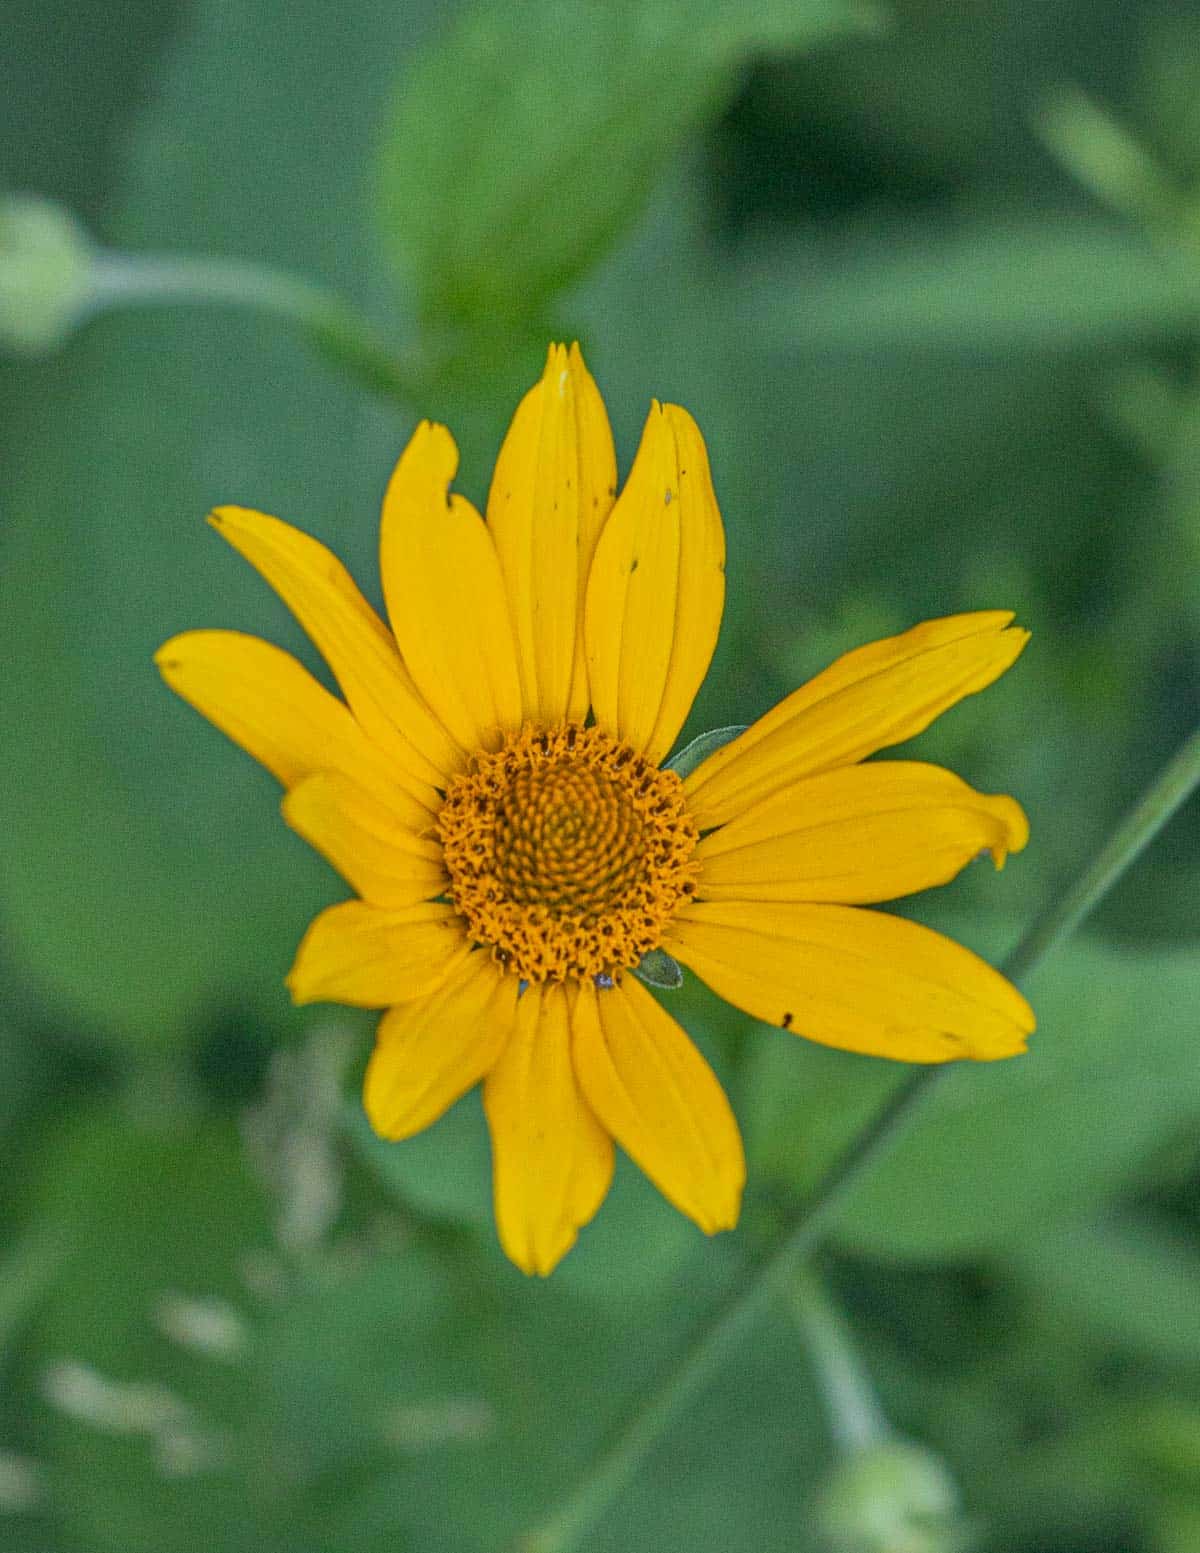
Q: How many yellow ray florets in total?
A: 13